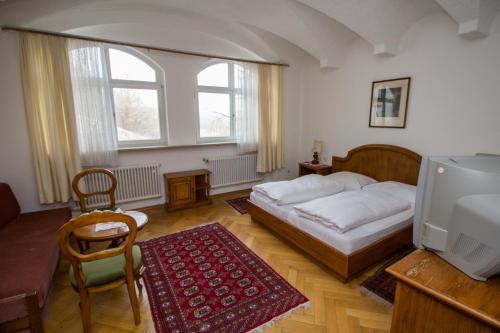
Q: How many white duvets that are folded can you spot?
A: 2